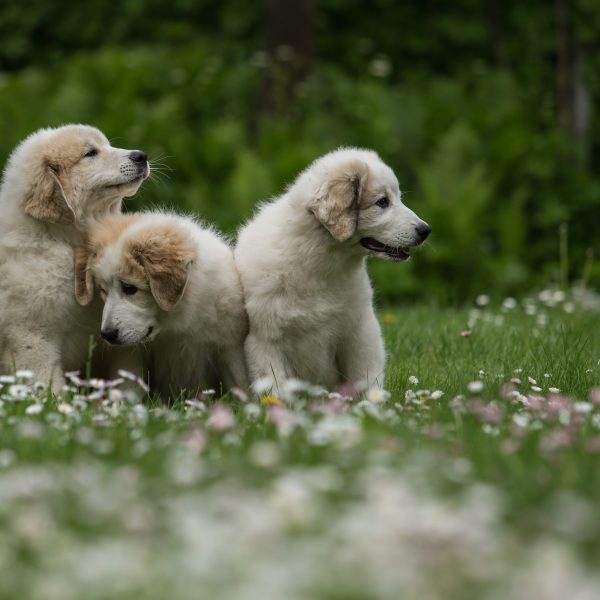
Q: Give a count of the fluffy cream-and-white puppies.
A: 3